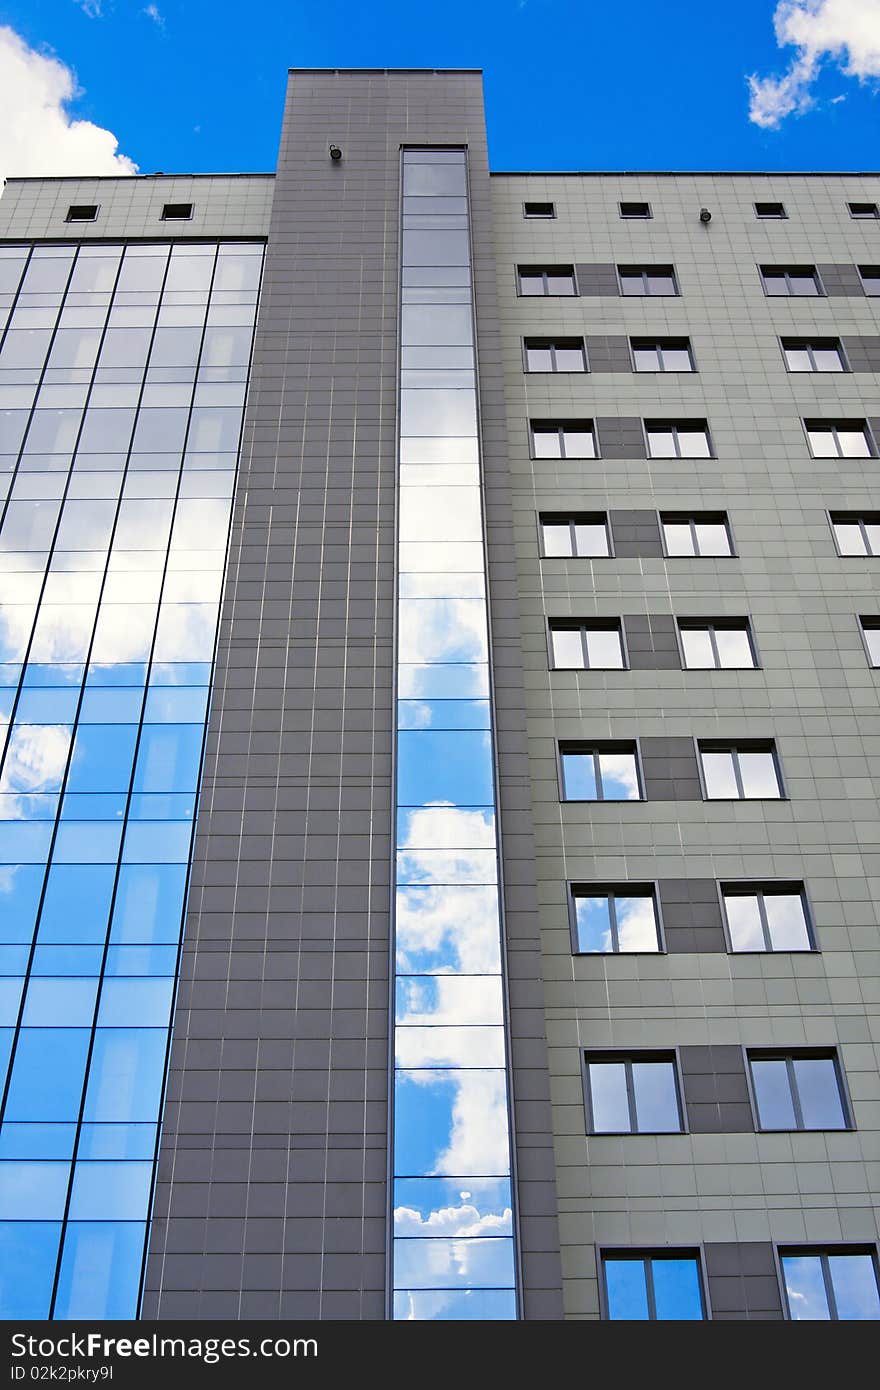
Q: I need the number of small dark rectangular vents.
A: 6